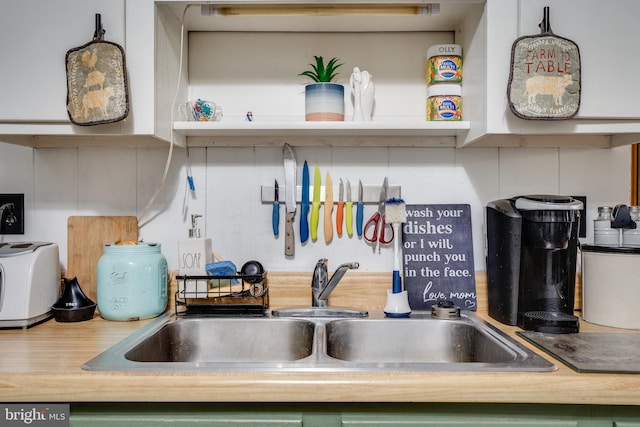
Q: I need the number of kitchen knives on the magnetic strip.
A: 8